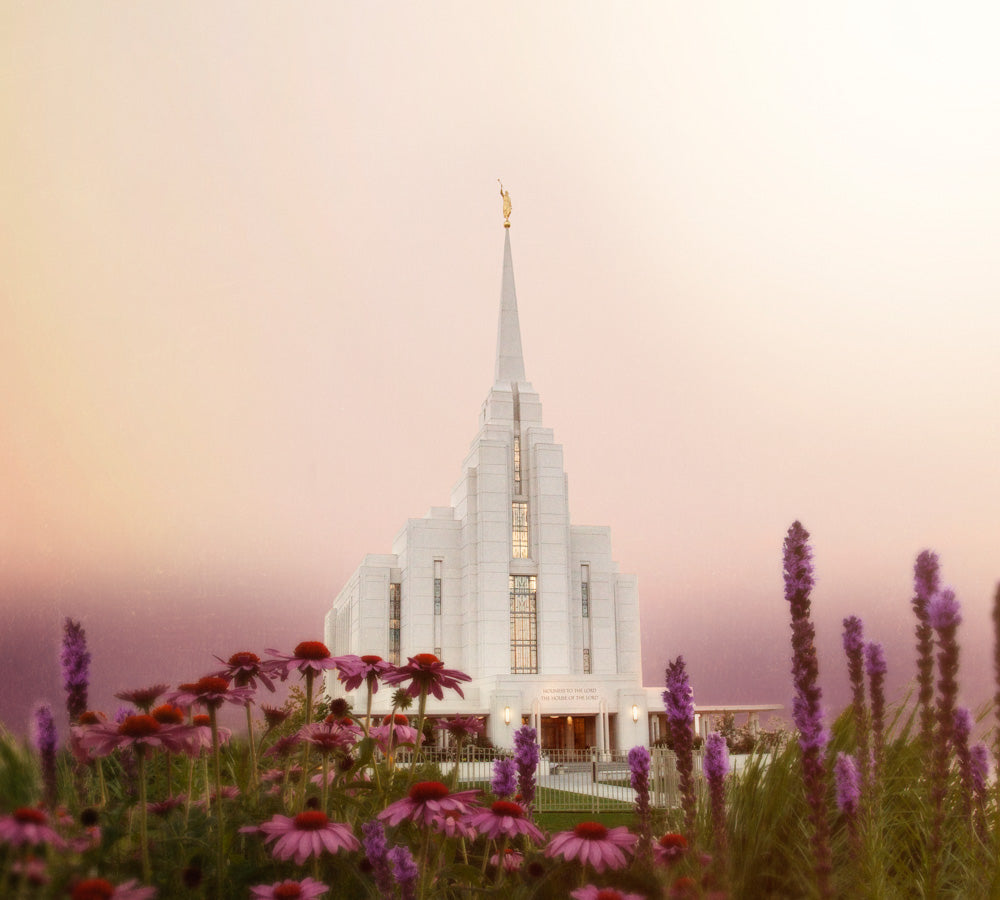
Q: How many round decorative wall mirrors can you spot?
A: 0